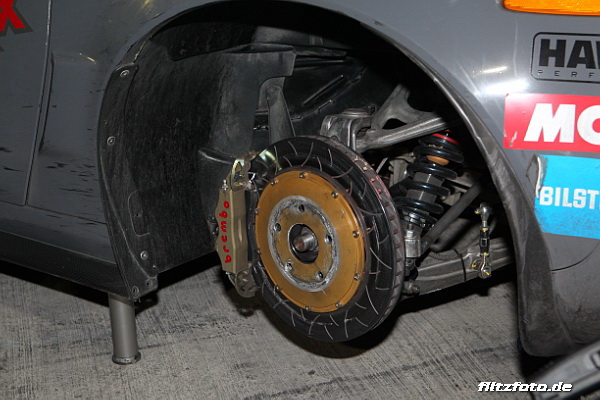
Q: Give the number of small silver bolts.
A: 10